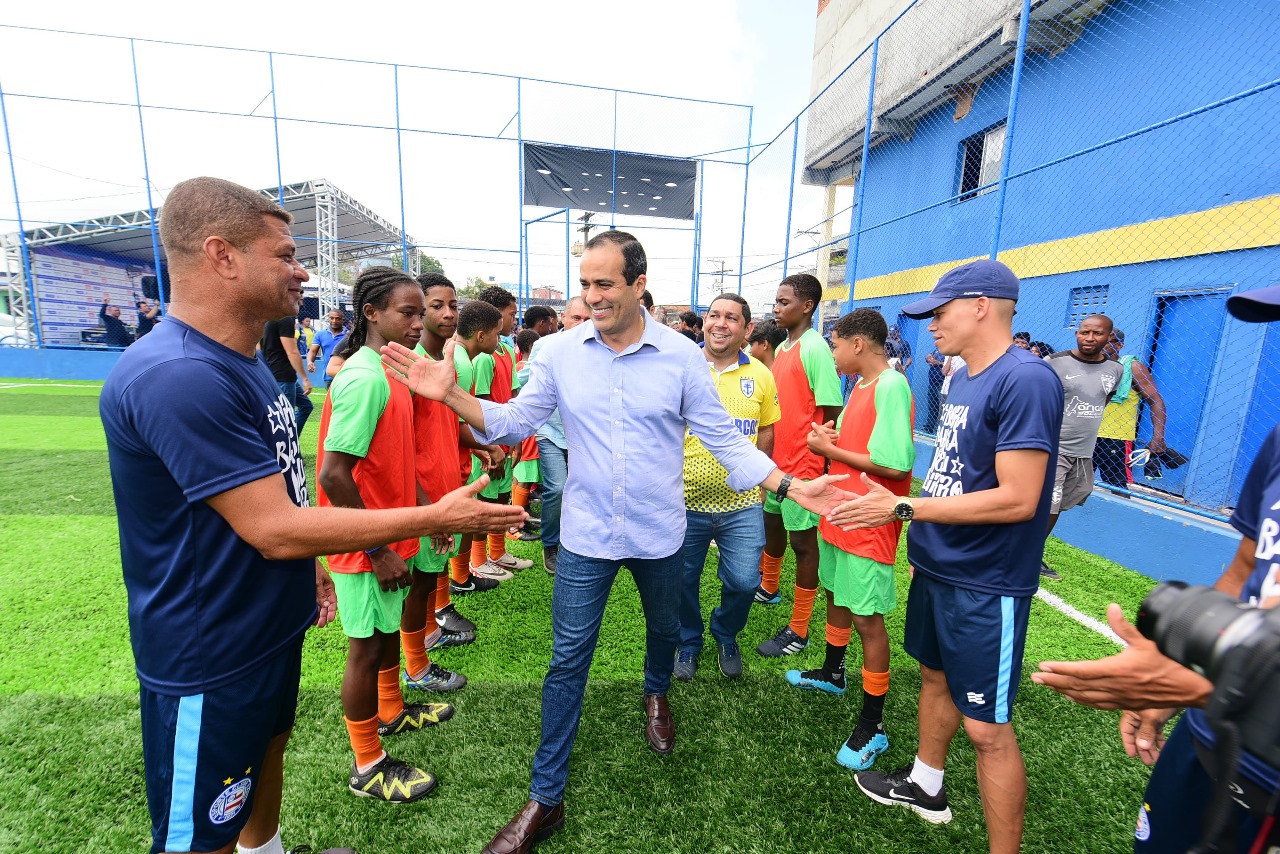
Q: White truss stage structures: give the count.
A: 1